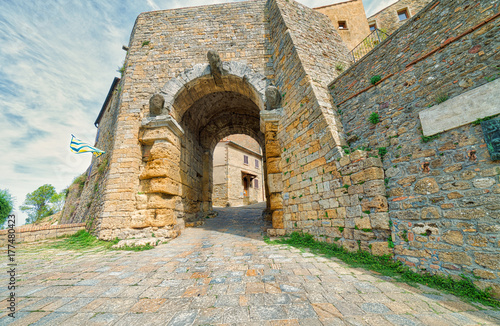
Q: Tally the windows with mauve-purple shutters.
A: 3